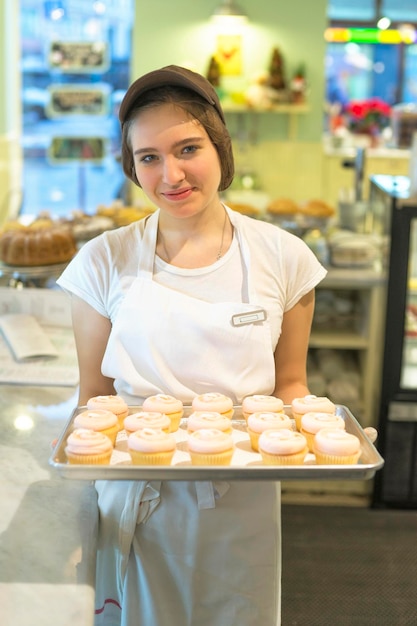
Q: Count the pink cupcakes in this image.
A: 15